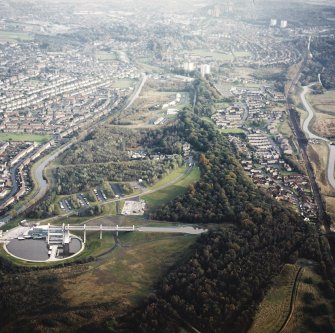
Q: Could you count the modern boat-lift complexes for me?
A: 1